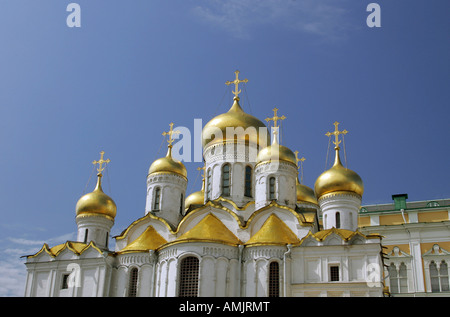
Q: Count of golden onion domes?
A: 7